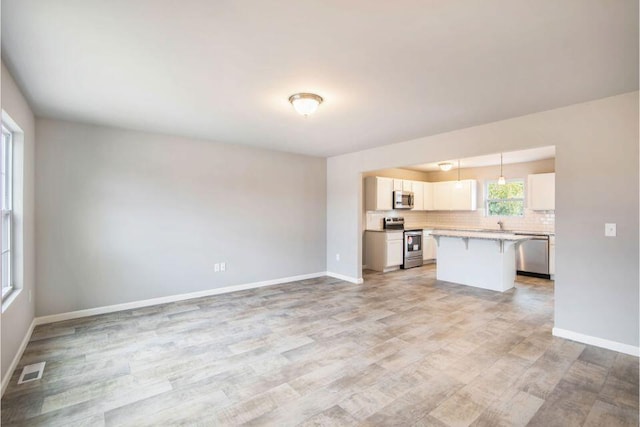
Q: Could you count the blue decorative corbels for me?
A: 0